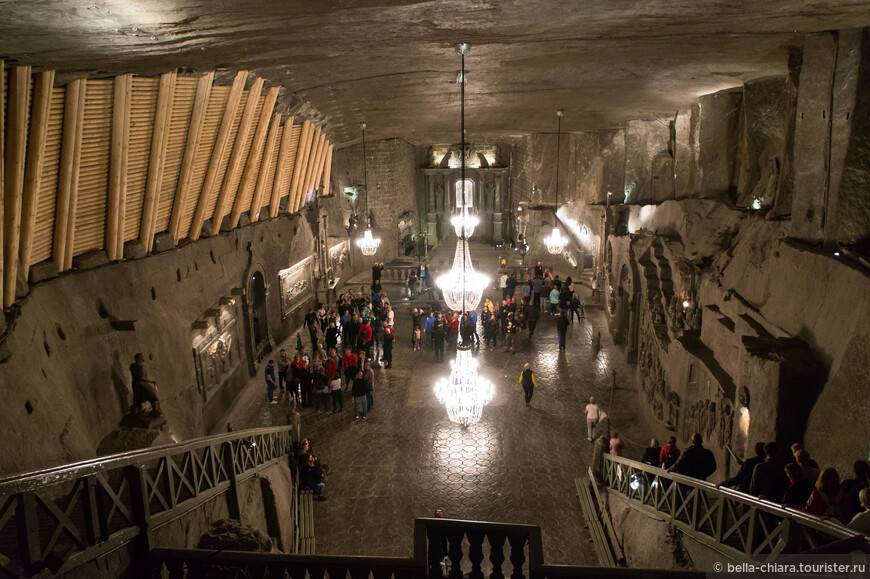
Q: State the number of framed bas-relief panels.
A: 3